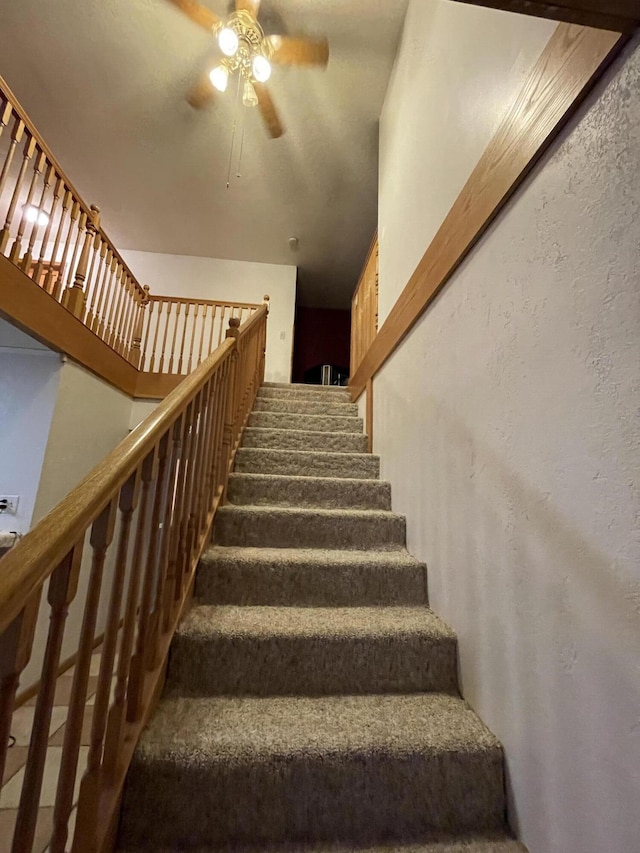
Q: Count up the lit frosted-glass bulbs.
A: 3